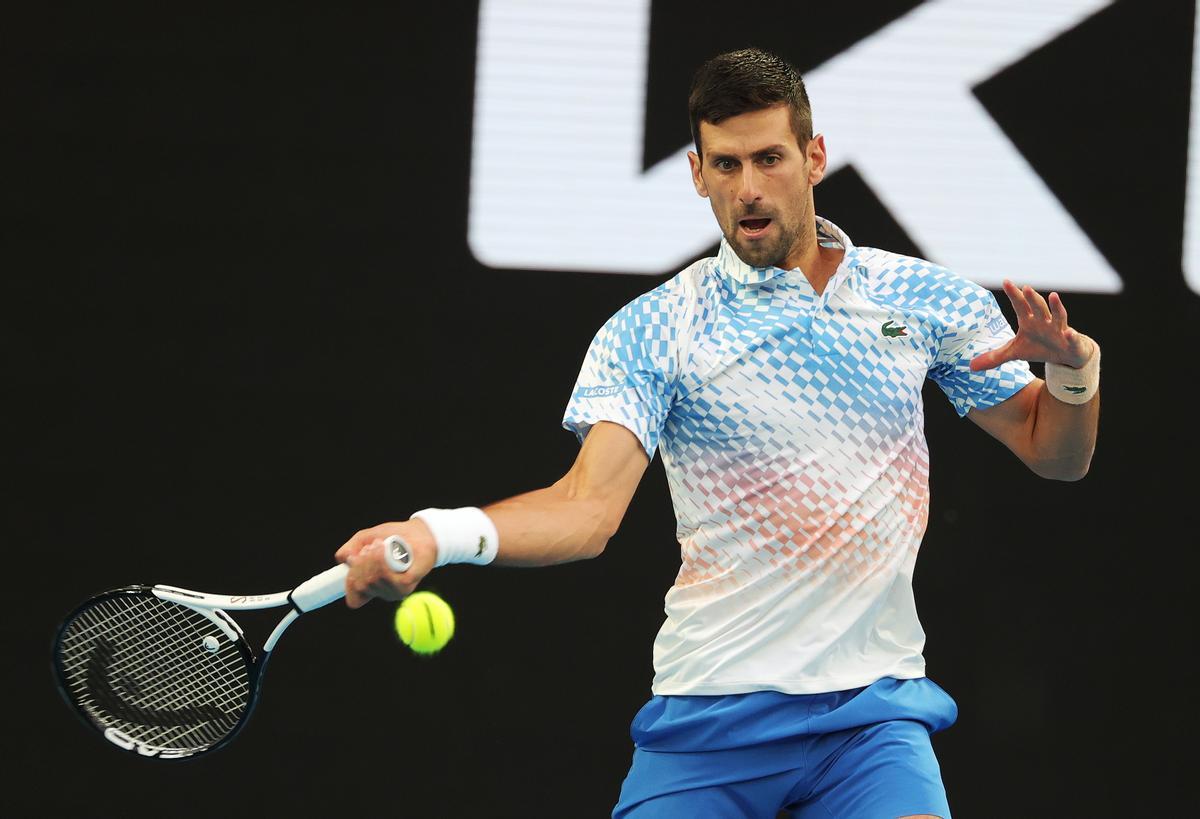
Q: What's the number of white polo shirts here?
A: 1